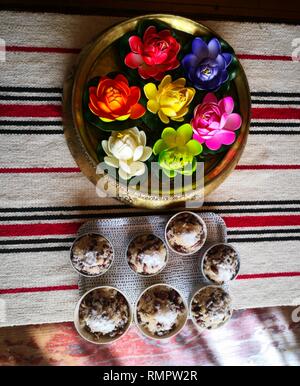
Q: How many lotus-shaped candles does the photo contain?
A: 7